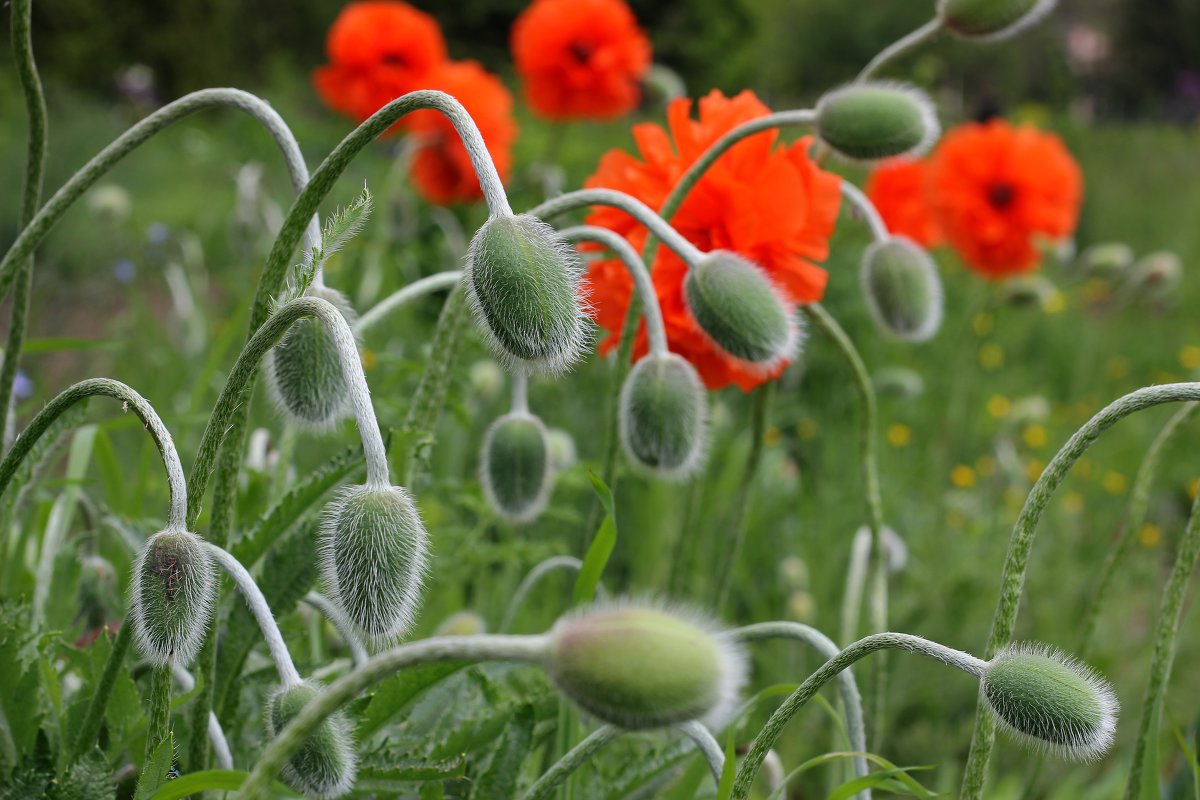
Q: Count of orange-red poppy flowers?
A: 6